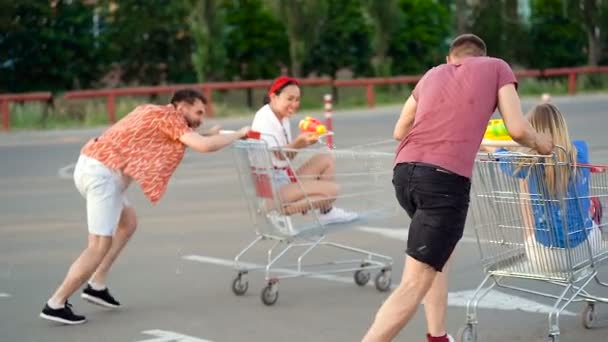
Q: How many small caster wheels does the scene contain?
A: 7